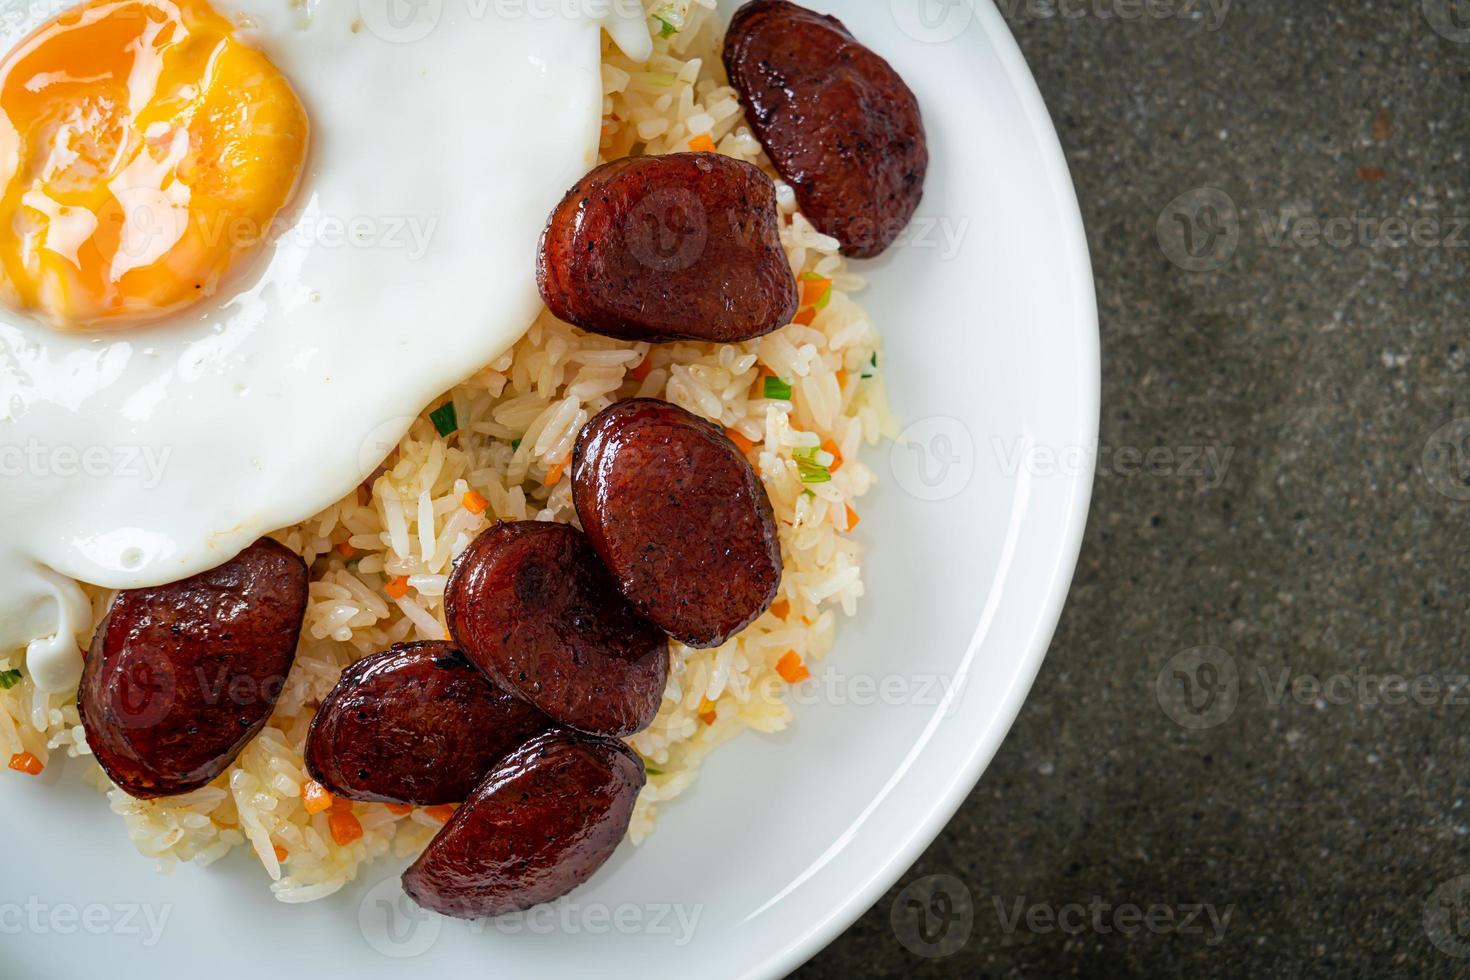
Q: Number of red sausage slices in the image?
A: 7